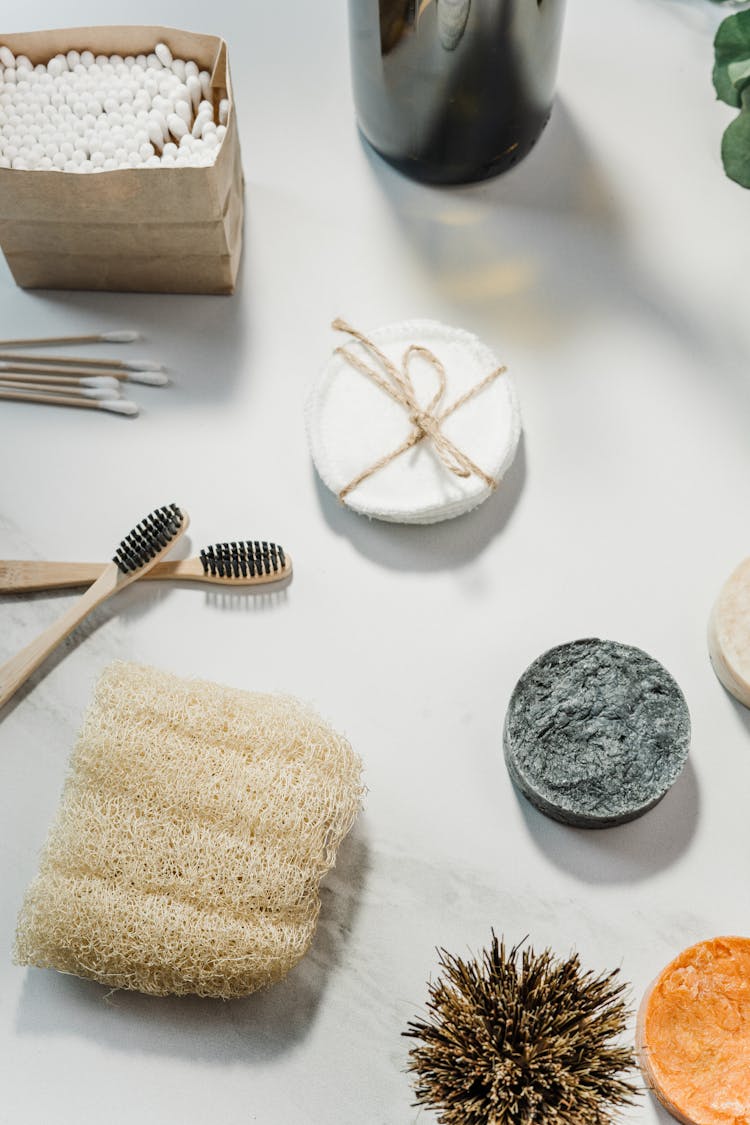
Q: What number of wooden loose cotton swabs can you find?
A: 6